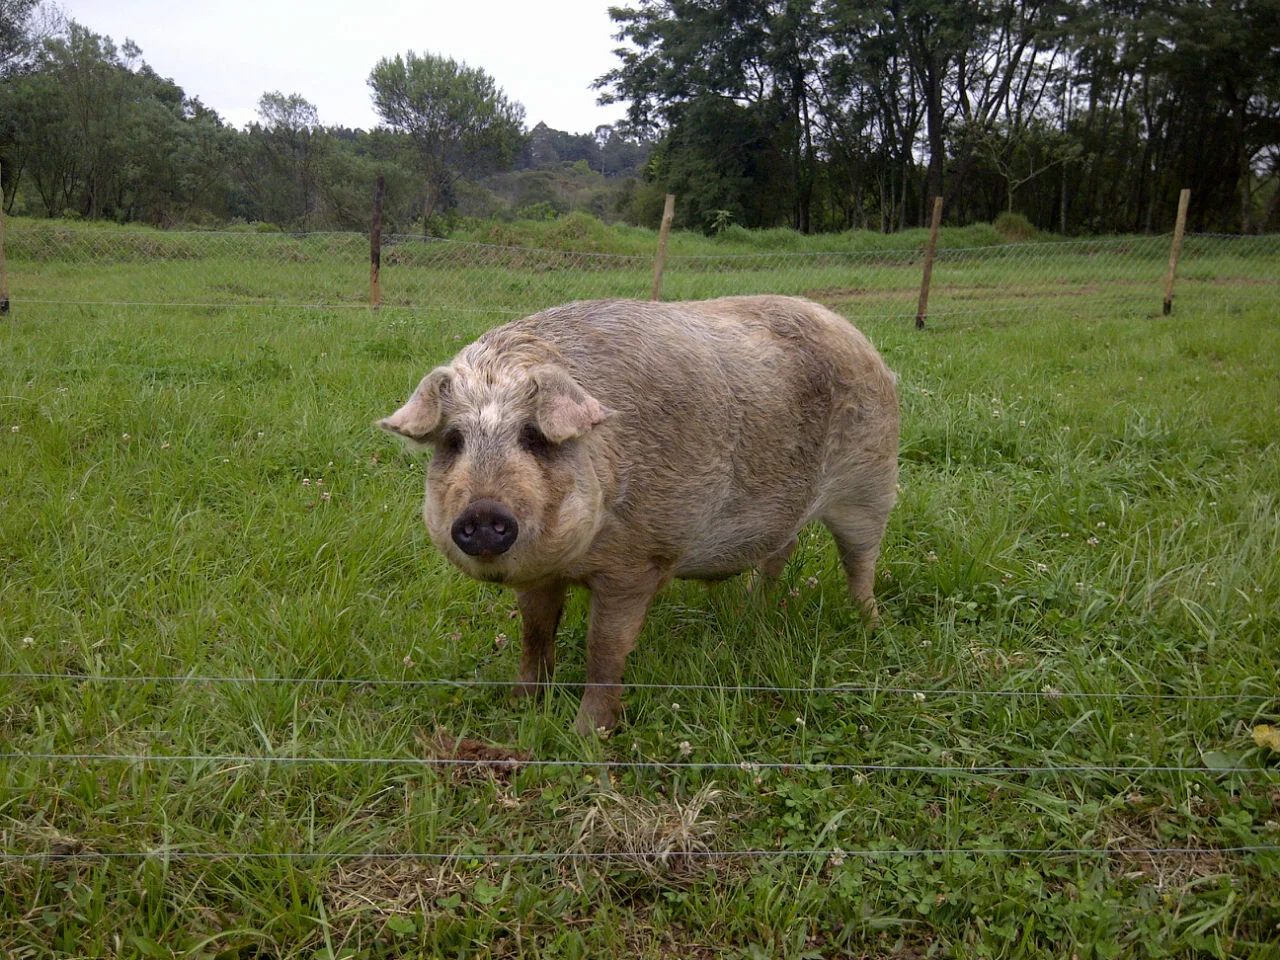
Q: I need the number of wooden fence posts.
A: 5